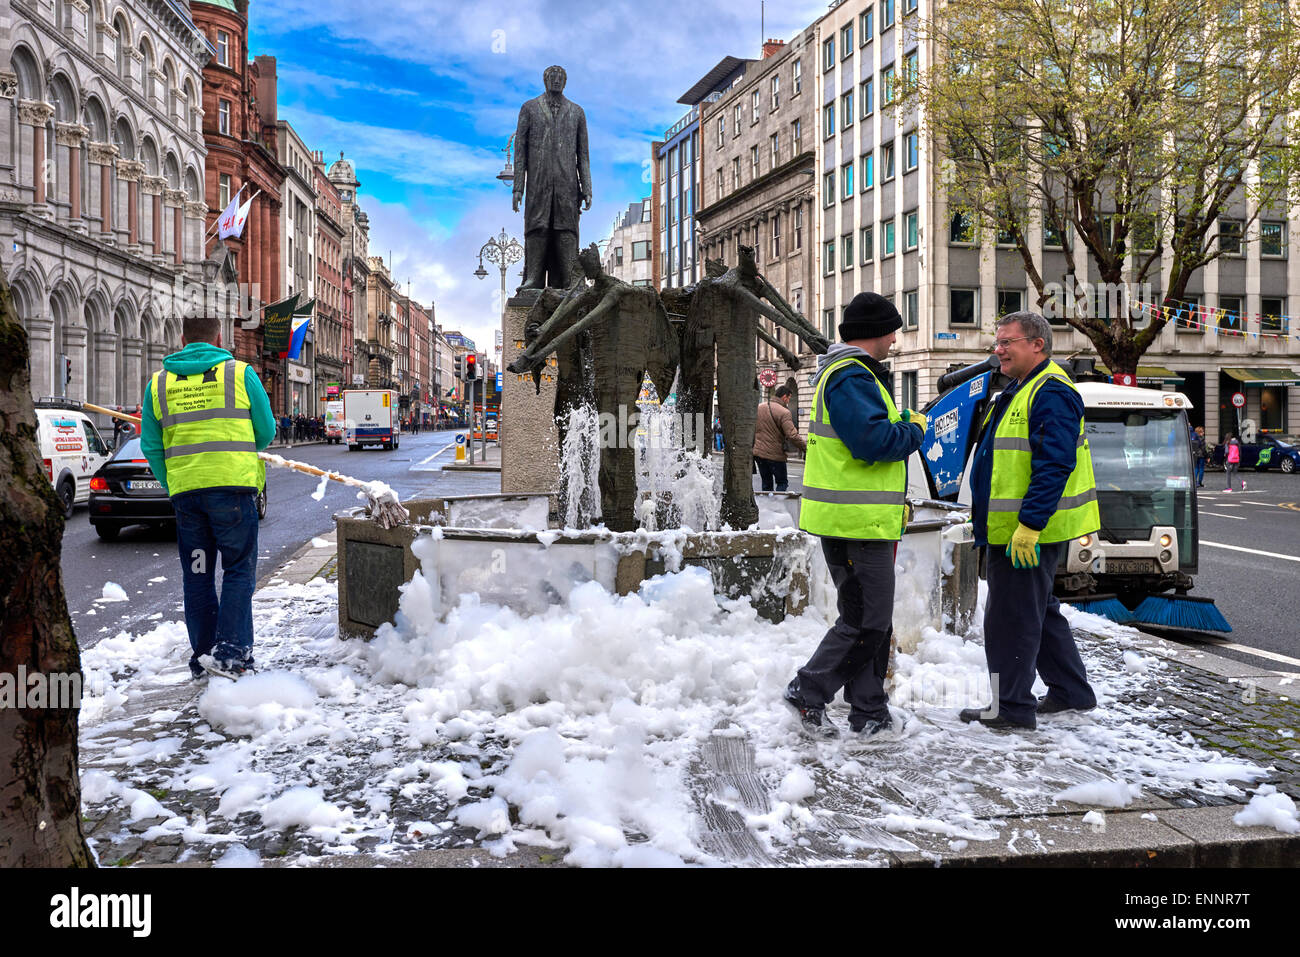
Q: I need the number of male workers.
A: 3